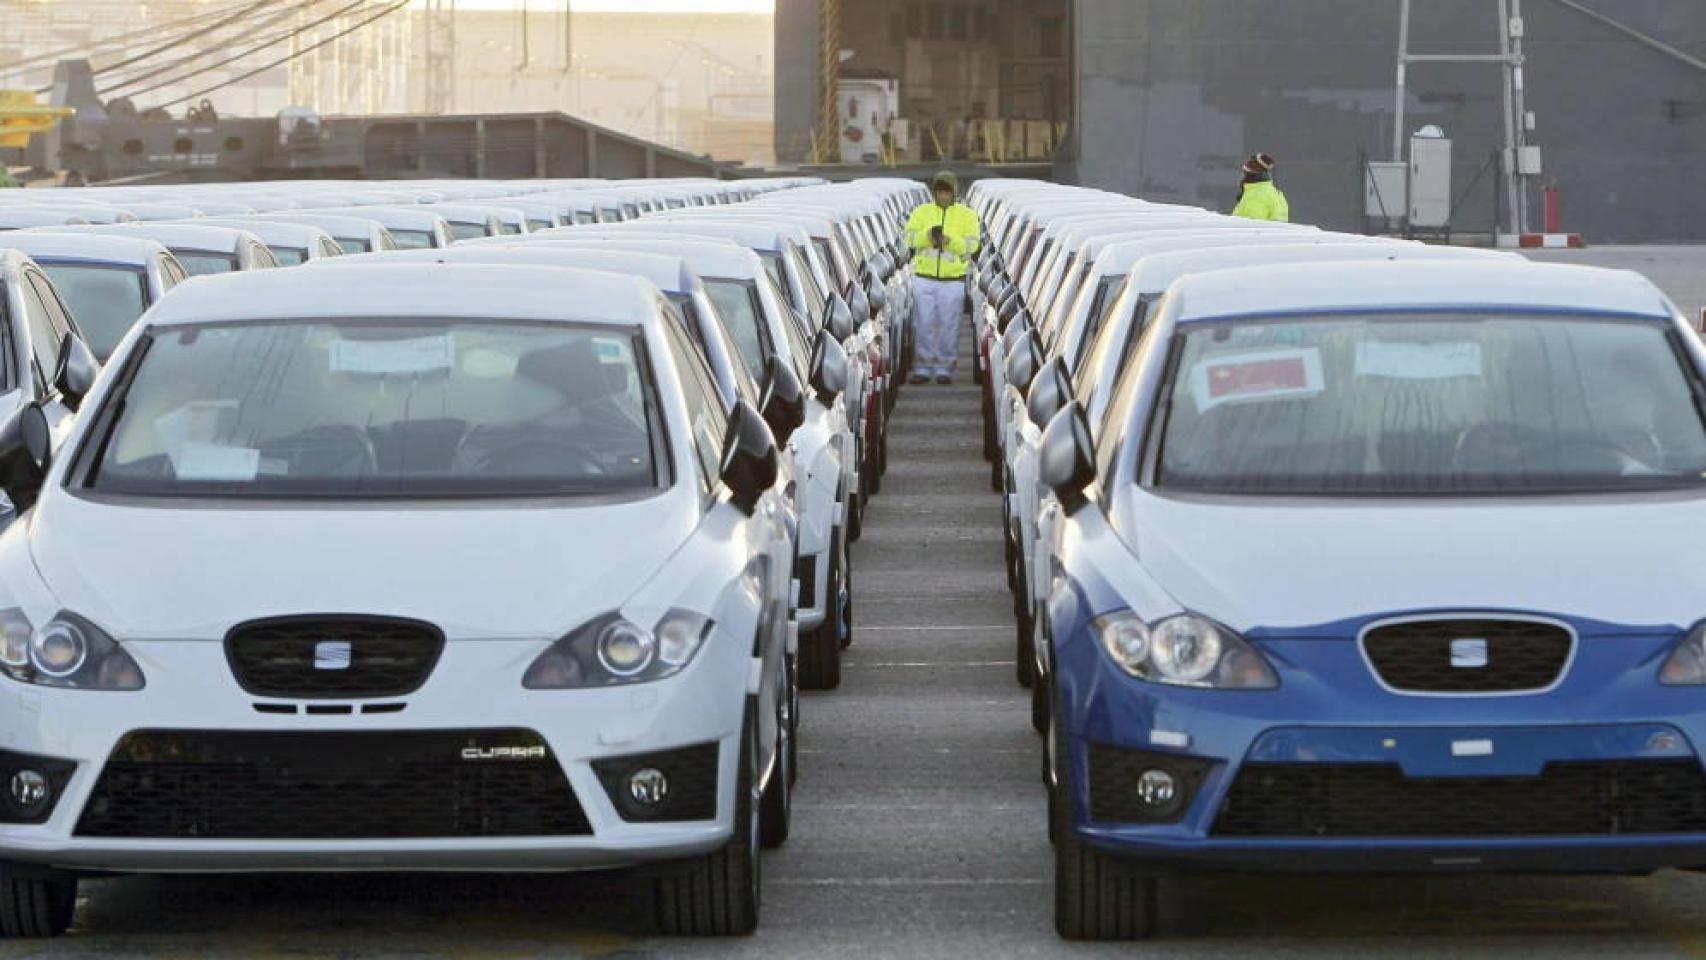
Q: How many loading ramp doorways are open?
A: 1